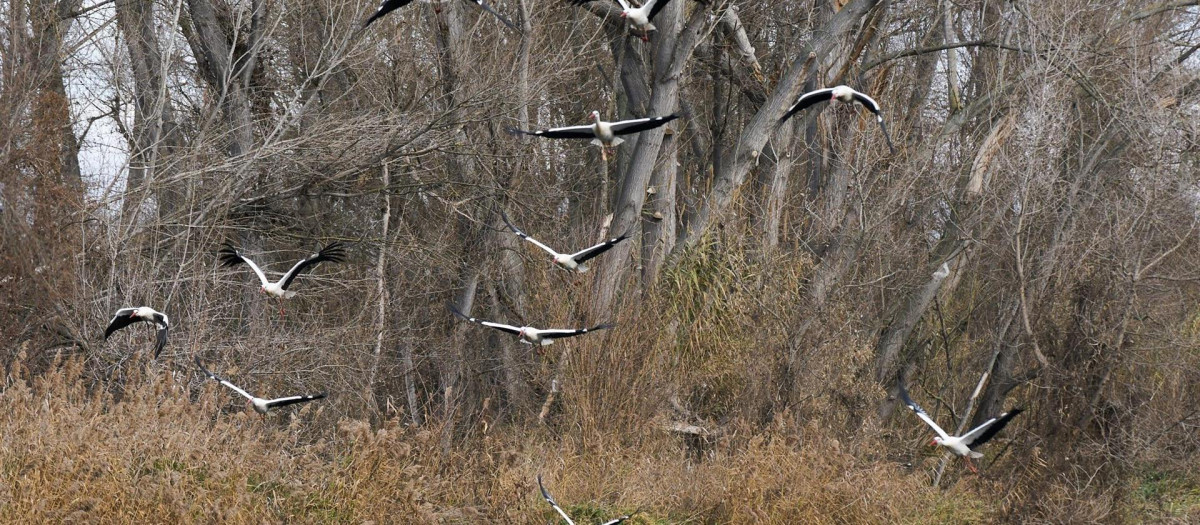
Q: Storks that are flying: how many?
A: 11